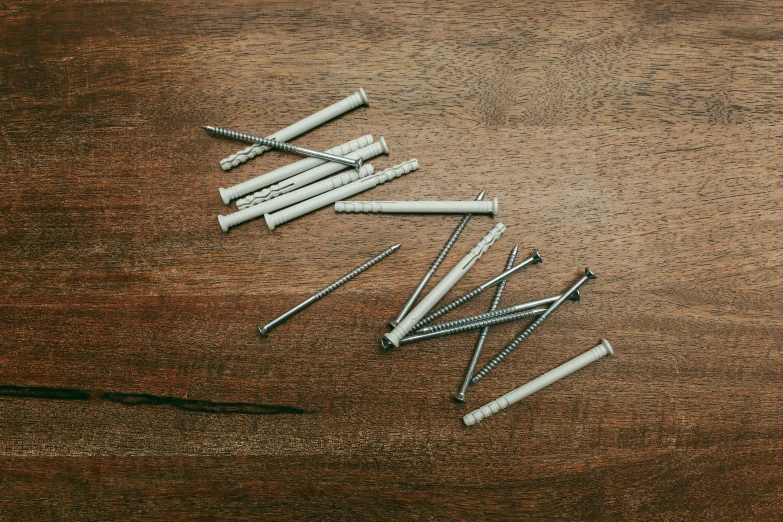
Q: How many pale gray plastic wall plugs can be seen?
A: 8